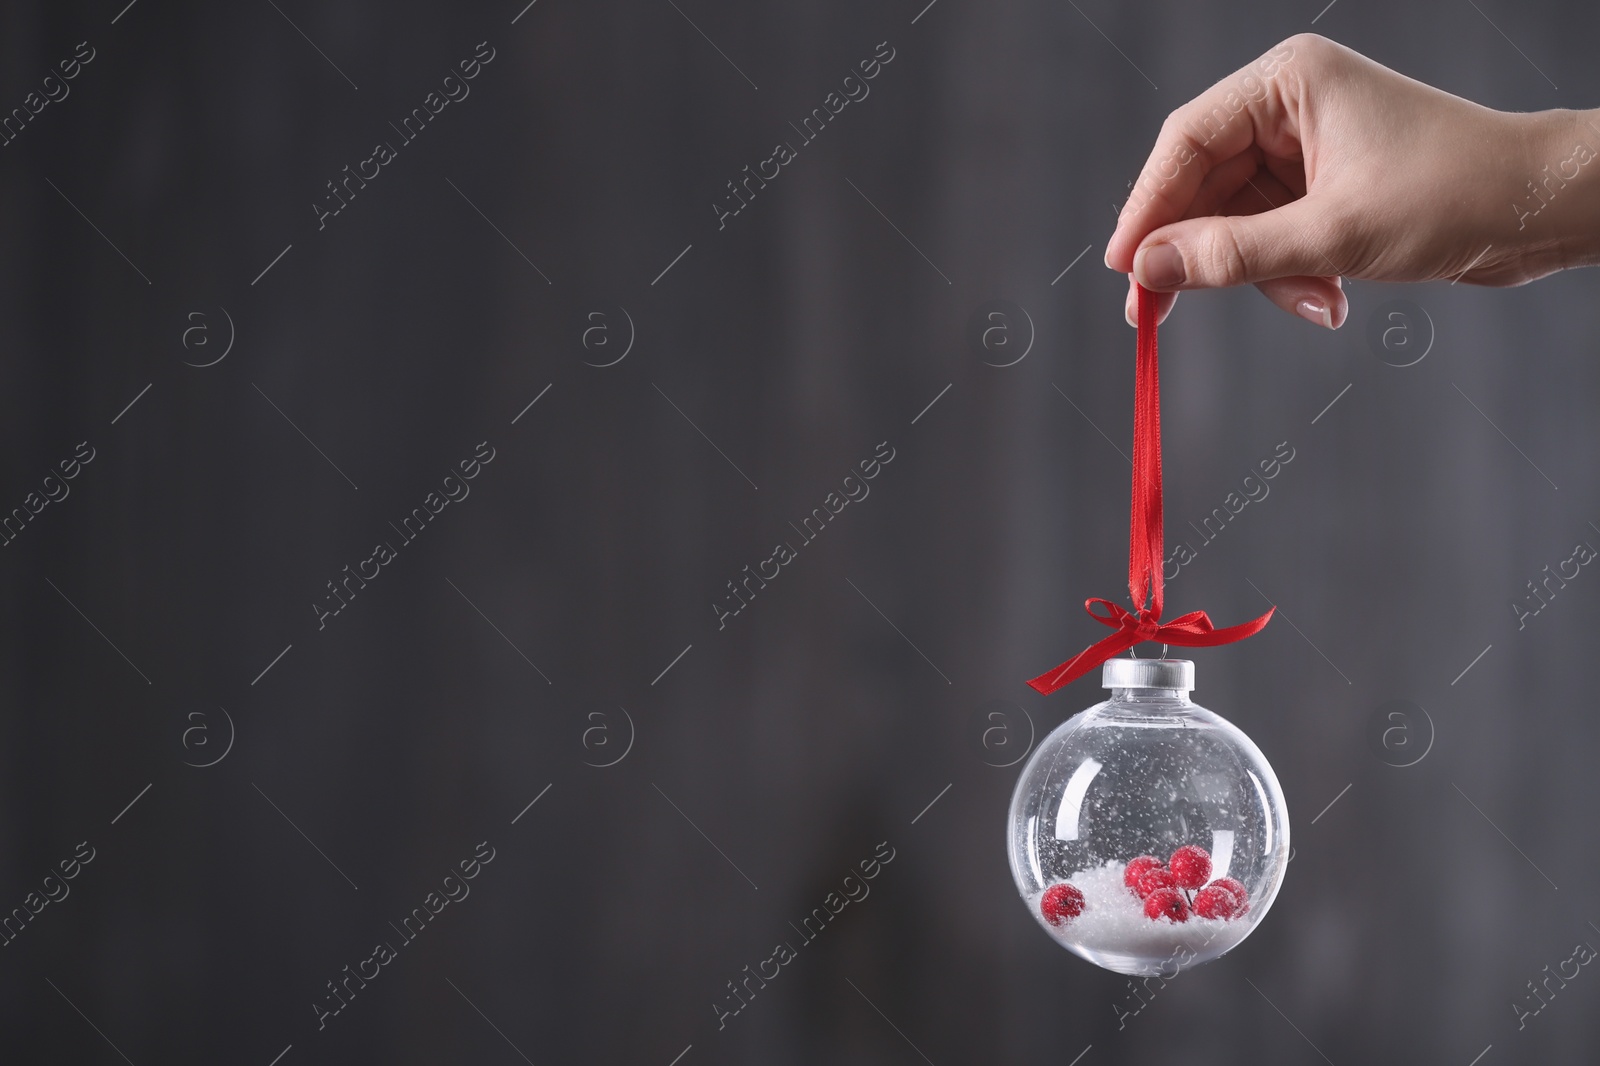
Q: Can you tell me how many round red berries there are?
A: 7